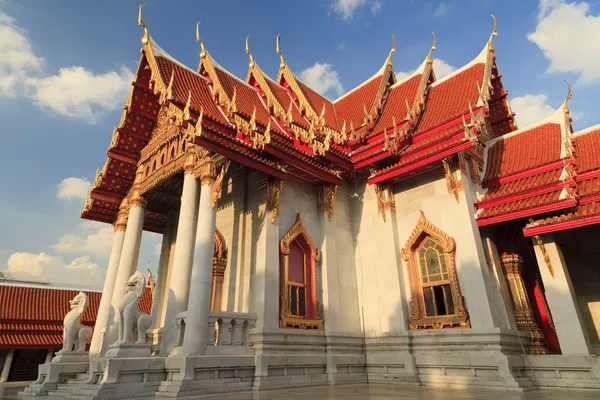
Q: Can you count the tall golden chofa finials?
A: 8